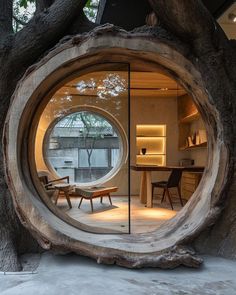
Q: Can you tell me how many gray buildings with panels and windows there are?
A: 1